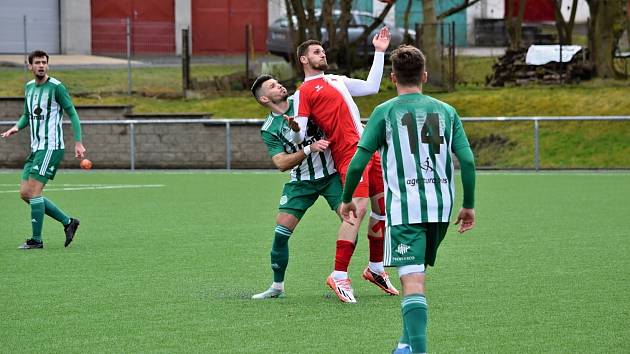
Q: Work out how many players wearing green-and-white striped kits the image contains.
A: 3